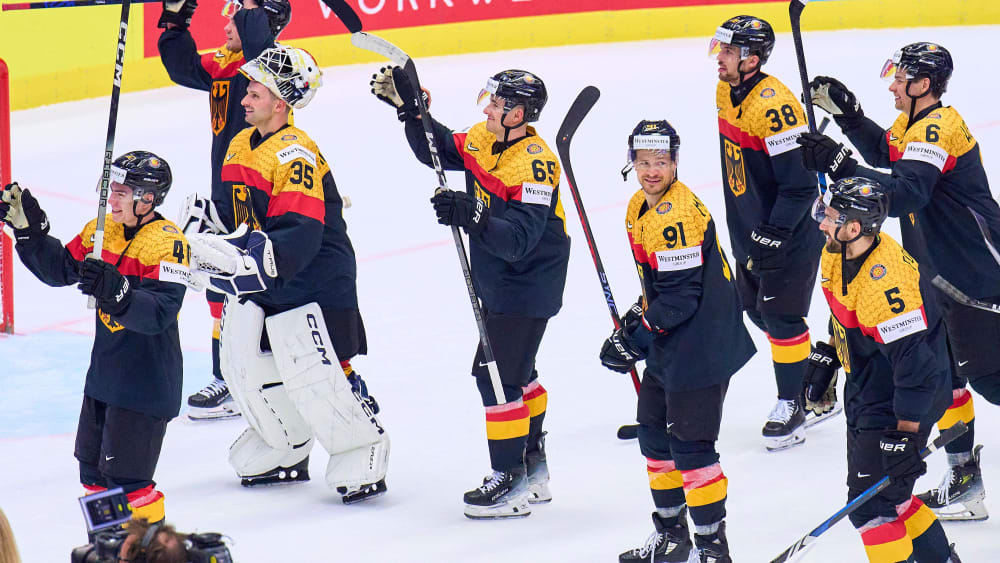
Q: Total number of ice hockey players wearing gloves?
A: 8